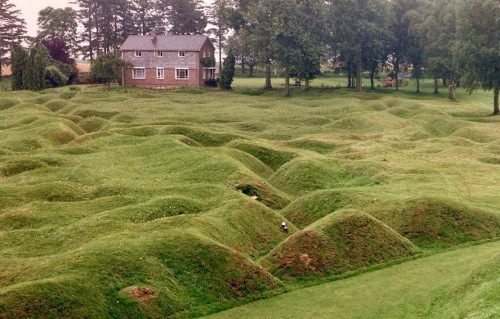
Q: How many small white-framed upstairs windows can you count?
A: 3